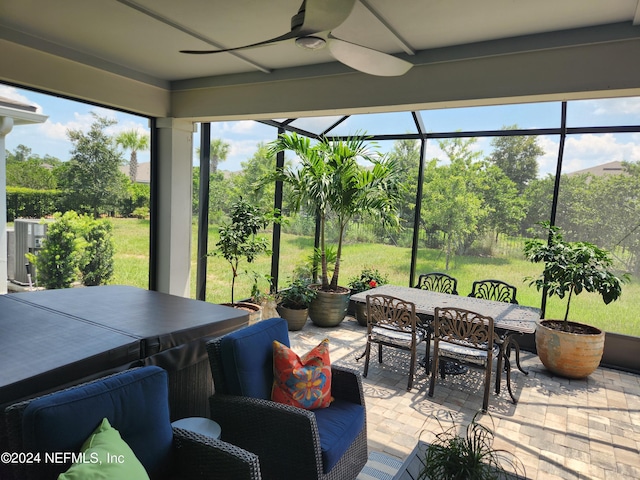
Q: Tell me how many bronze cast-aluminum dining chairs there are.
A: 4